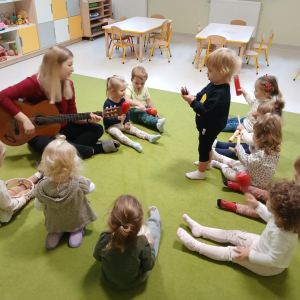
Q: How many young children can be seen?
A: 11